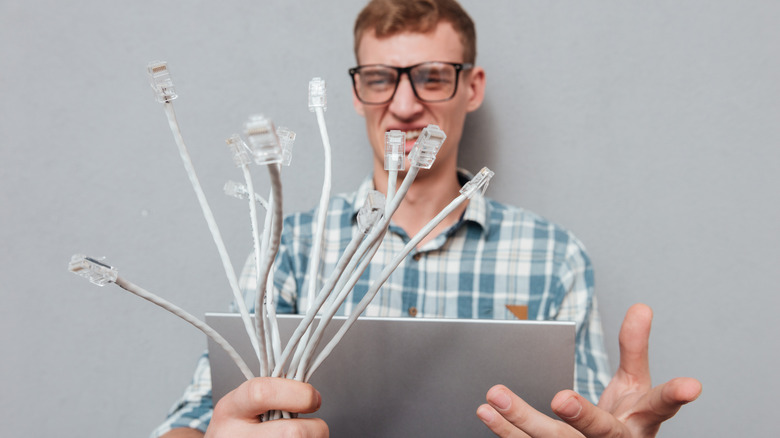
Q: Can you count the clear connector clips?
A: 11